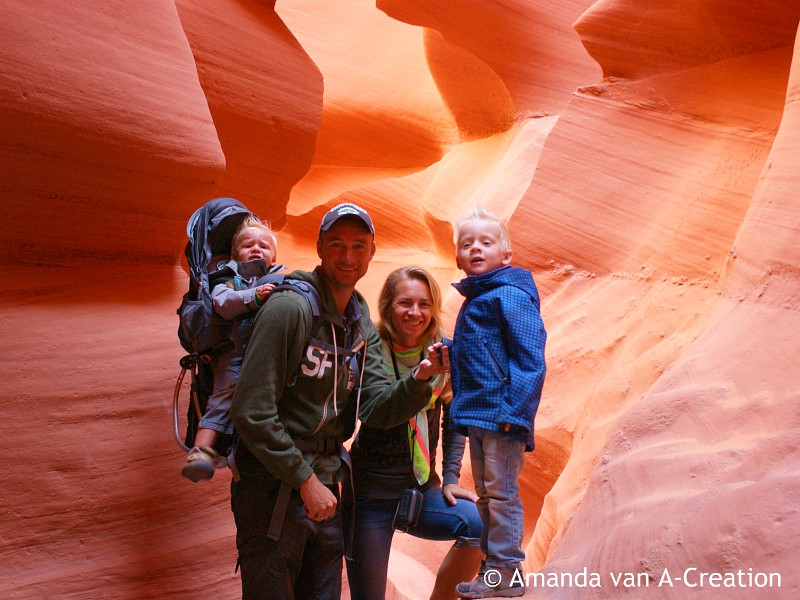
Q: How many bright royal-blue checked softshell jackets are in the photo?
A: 1